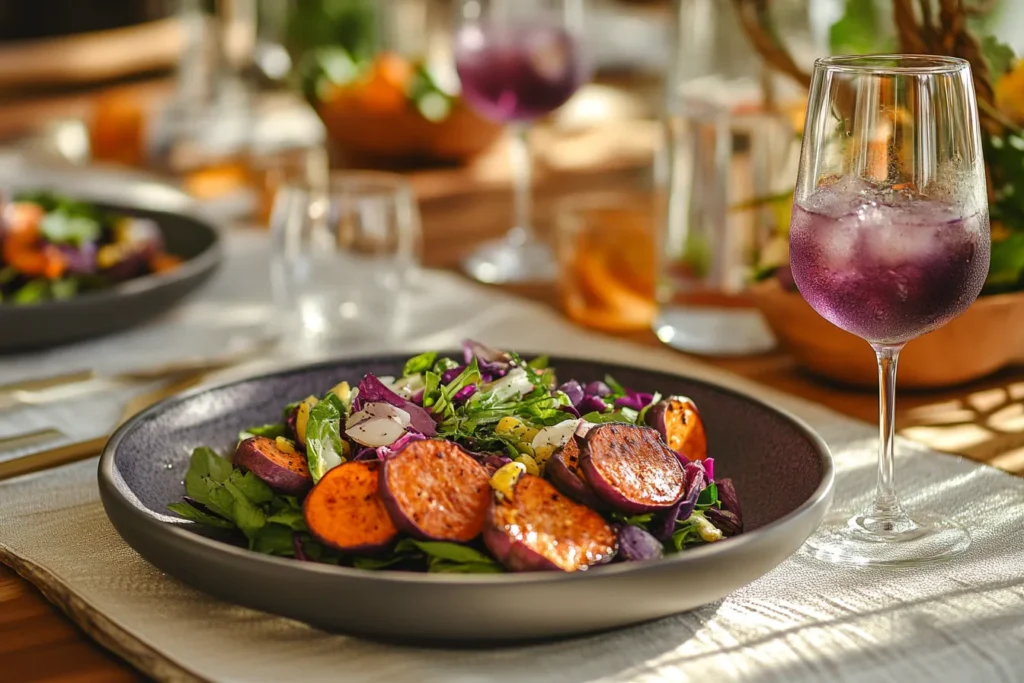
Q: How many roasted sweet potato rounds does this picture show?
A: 7